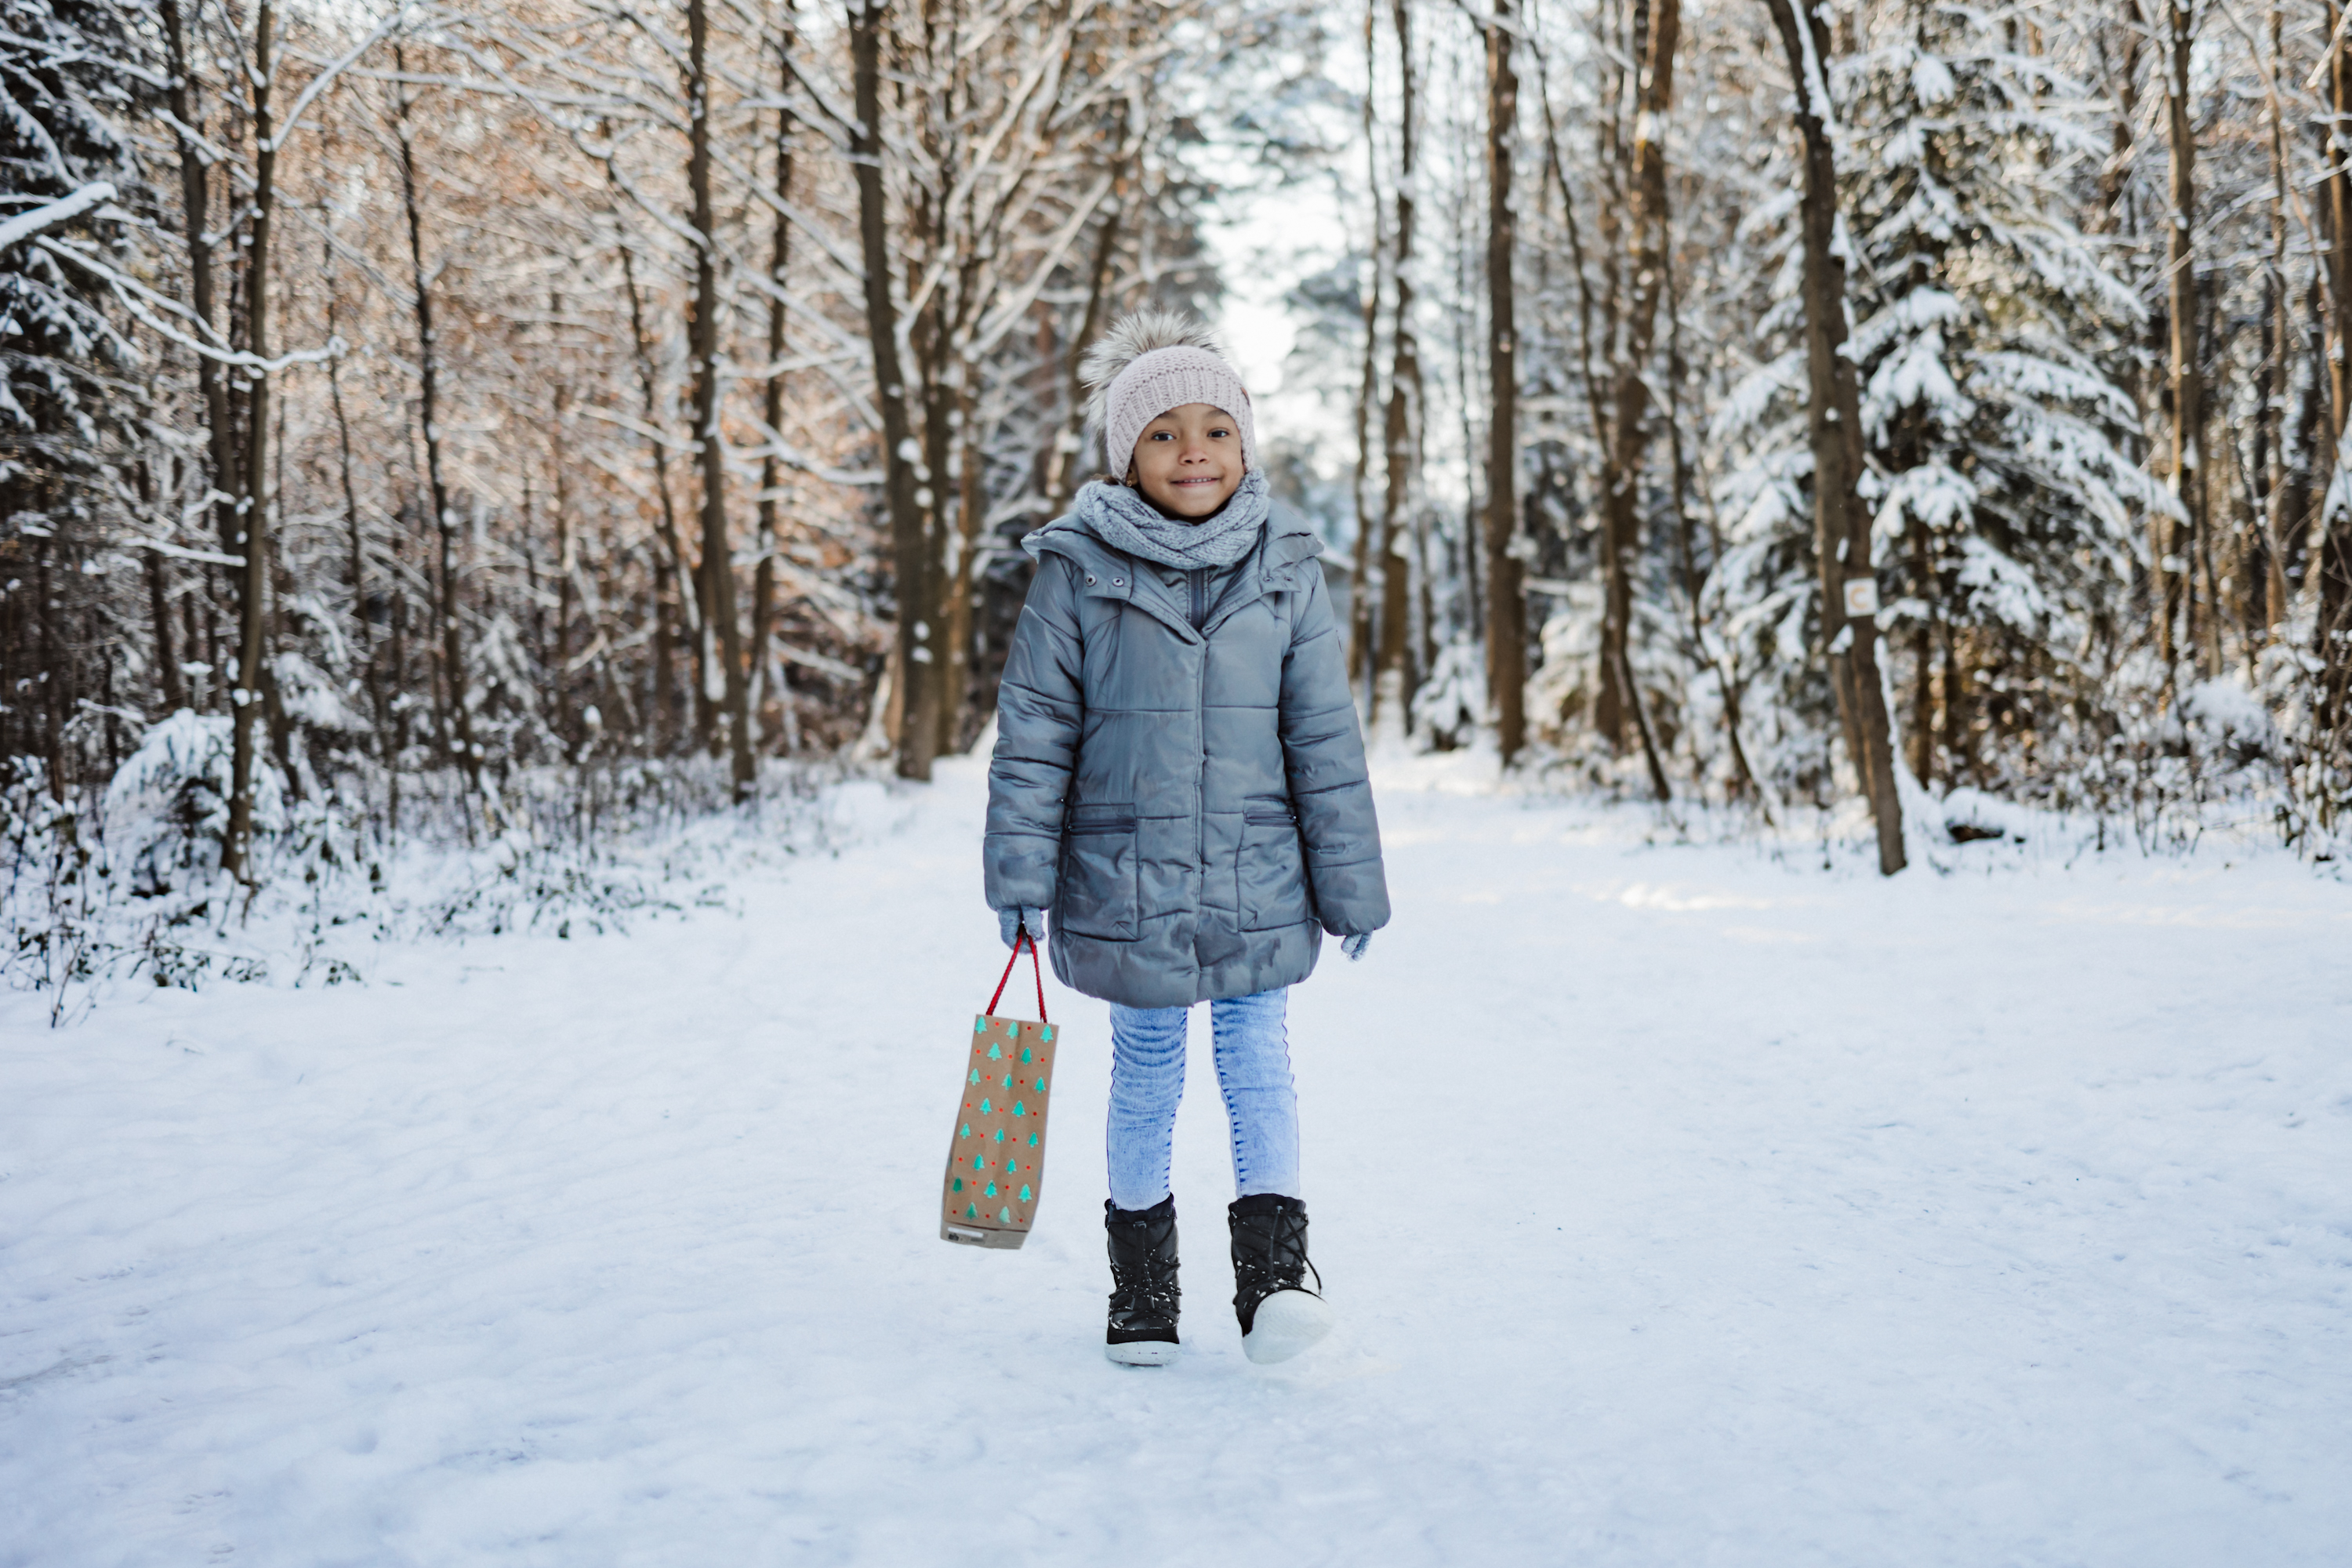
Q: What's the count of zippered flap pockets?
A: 2